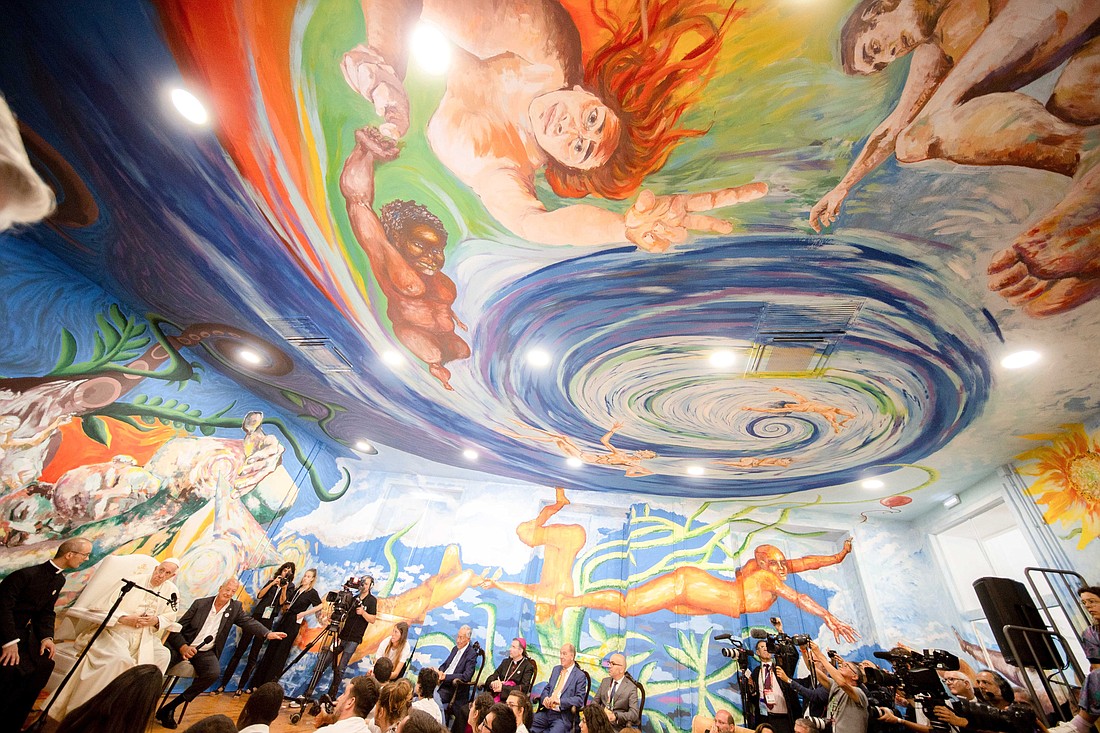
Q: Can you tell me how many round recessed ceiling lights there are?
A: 12